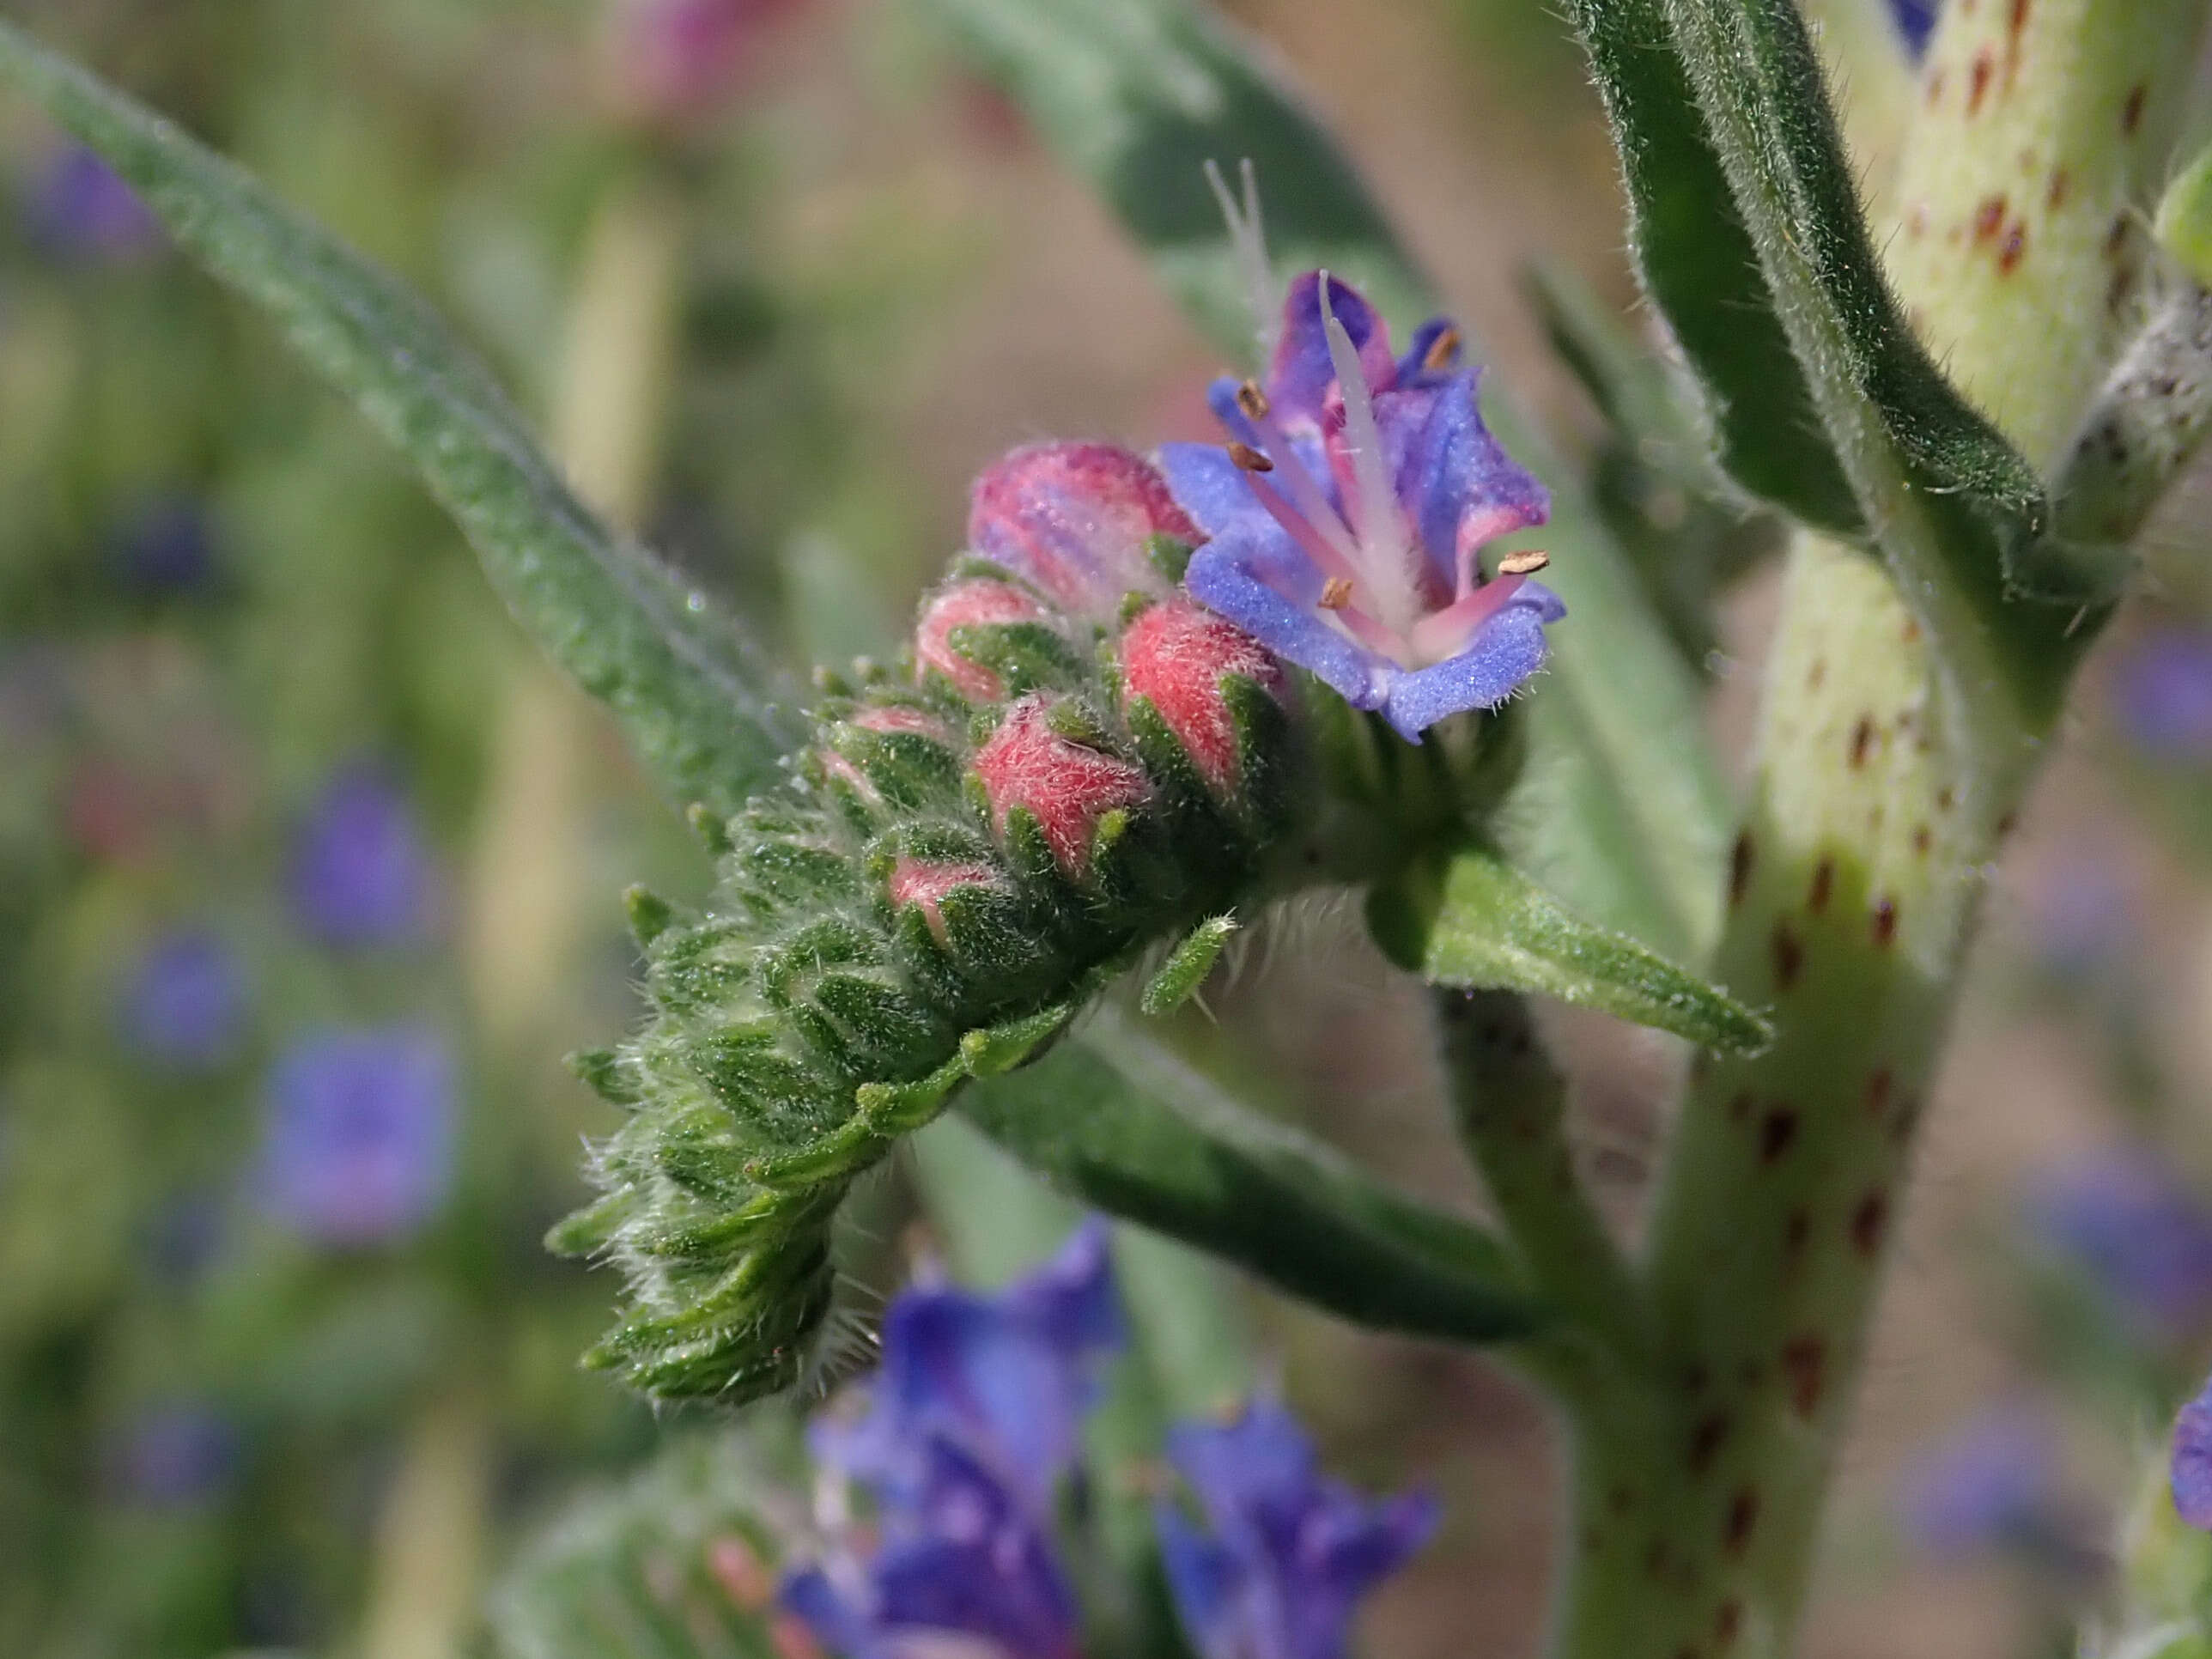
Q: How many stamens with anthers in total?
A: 5